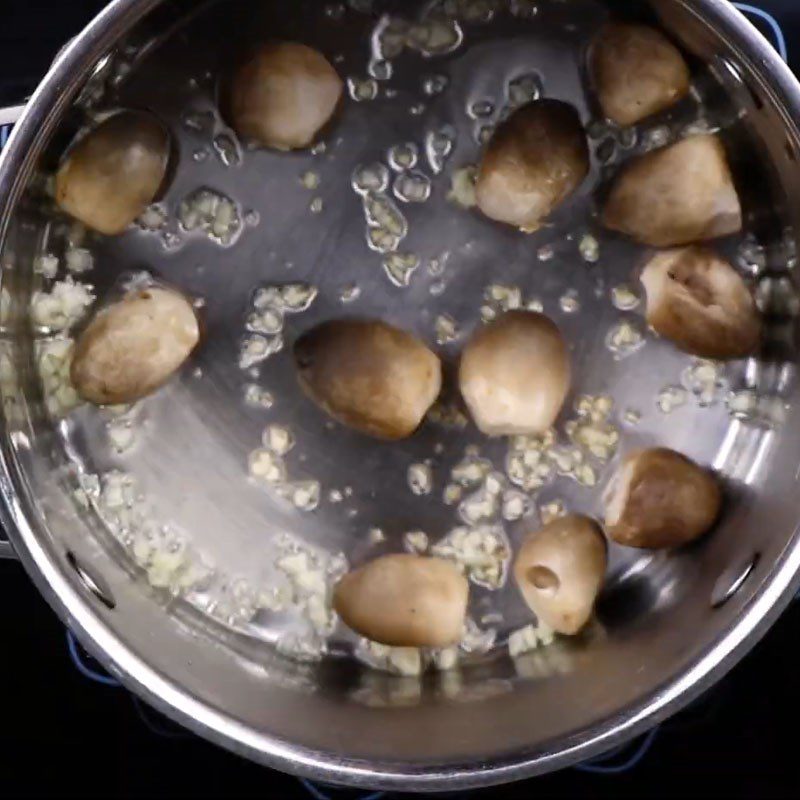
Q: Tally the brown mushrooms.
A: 12